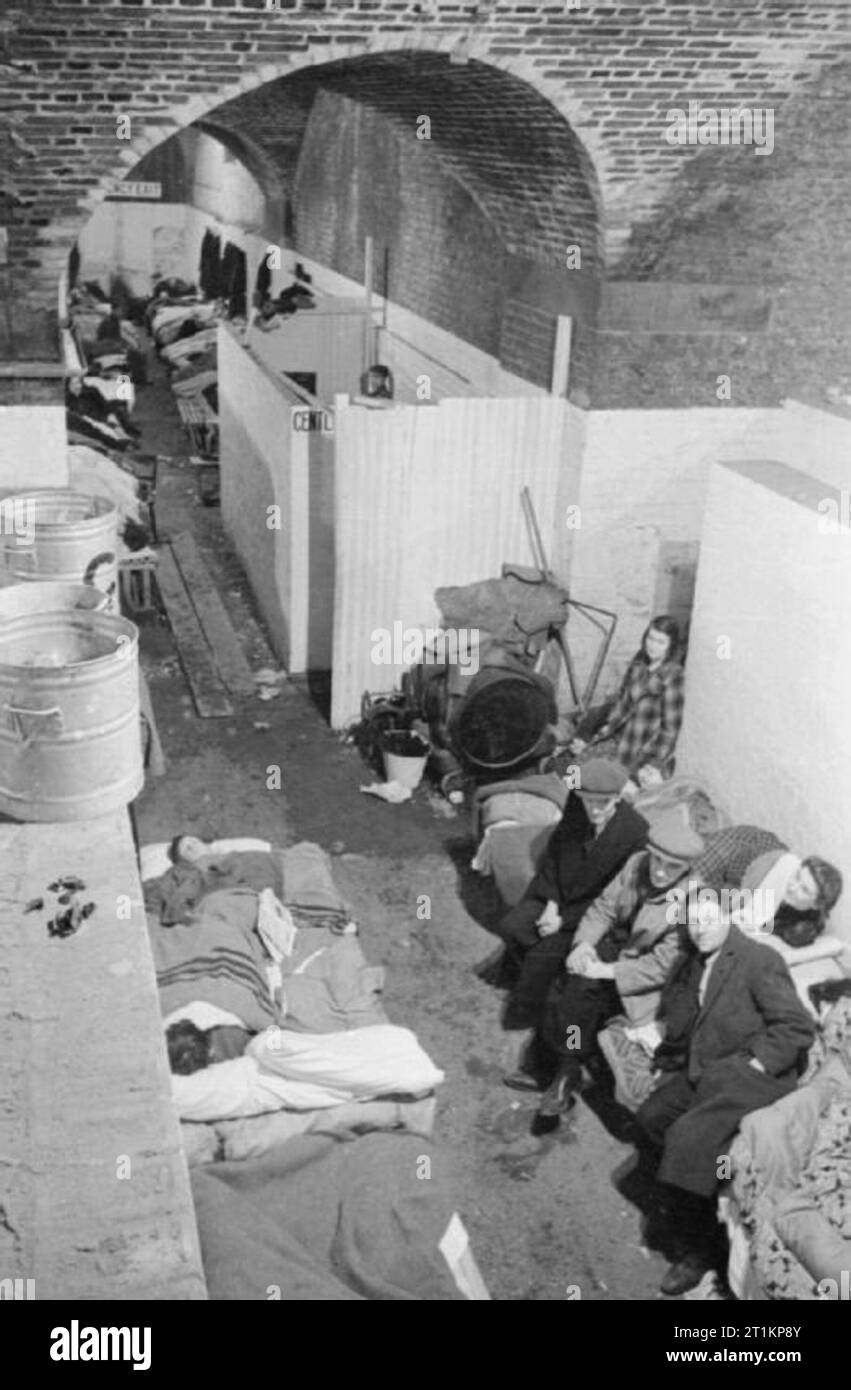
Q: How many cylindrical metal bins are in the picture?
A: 3